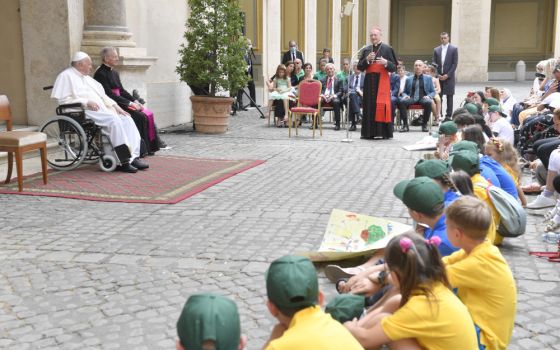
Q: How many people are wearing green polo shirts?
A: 3